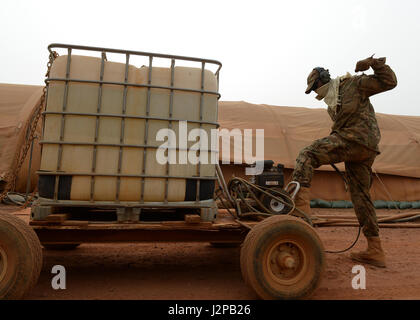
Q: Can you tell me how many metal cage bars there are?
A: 11